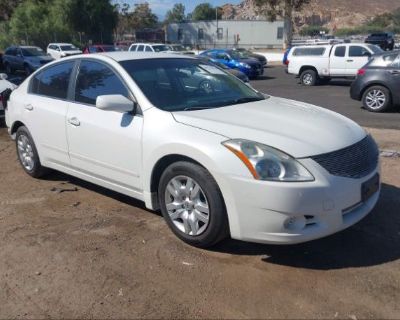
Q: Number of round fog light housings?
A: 1